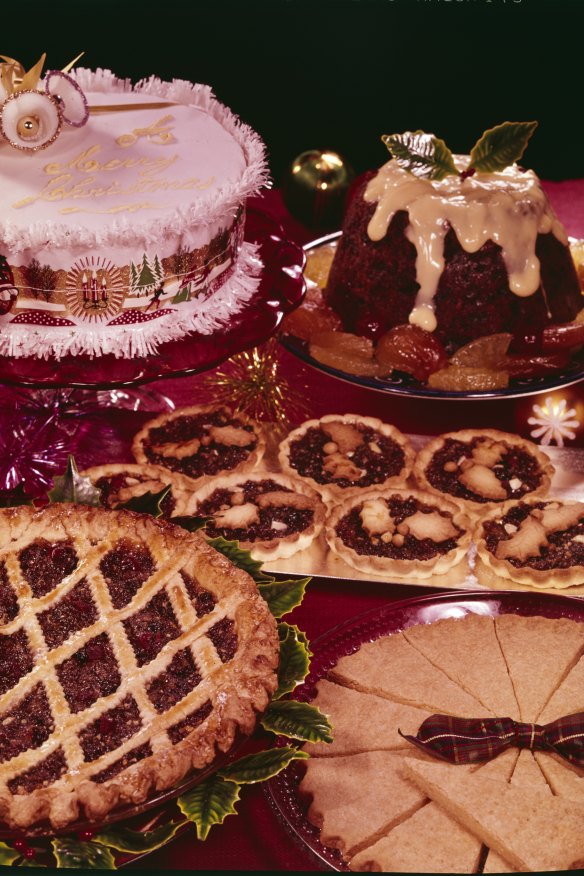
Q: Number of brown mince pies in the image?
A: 7